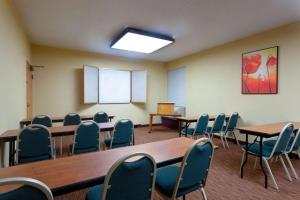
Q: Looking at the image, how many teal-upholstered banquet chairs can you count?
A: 14